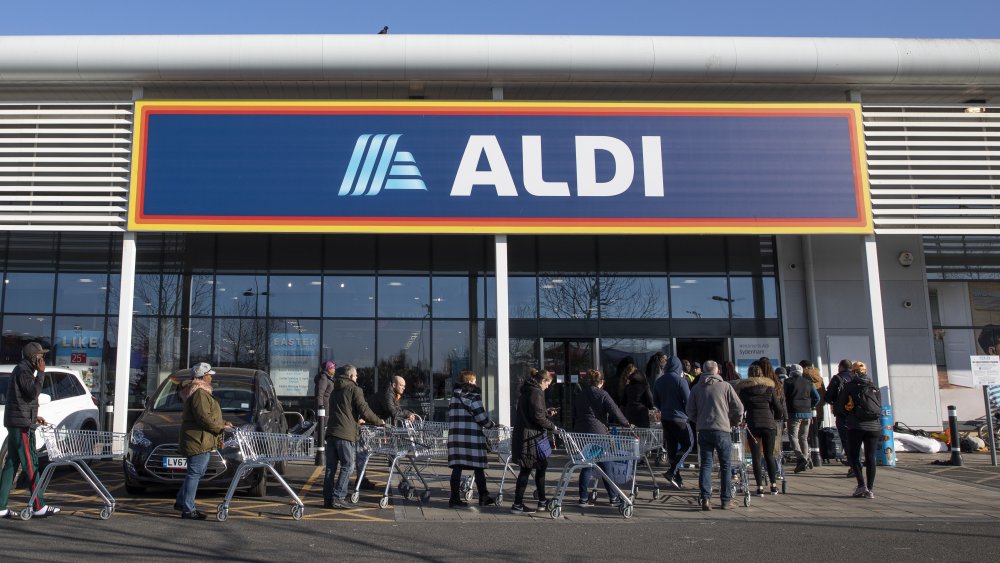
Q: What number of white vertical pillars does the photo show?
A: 3